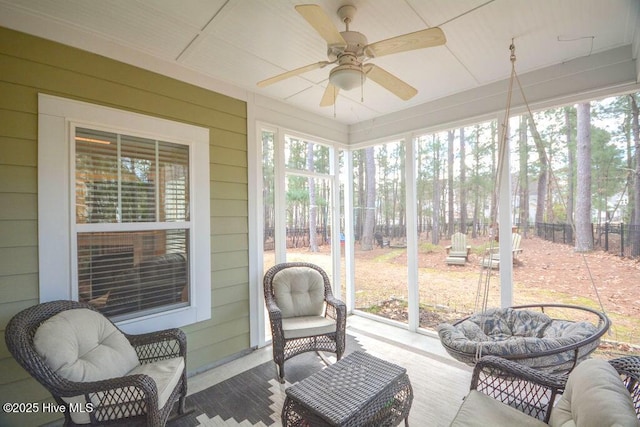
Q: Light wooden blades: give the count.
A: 5